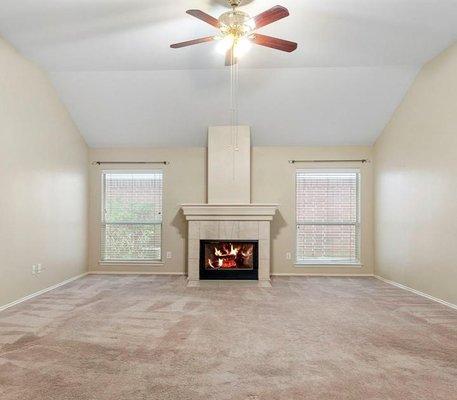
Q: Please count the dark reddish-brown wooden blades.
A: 5